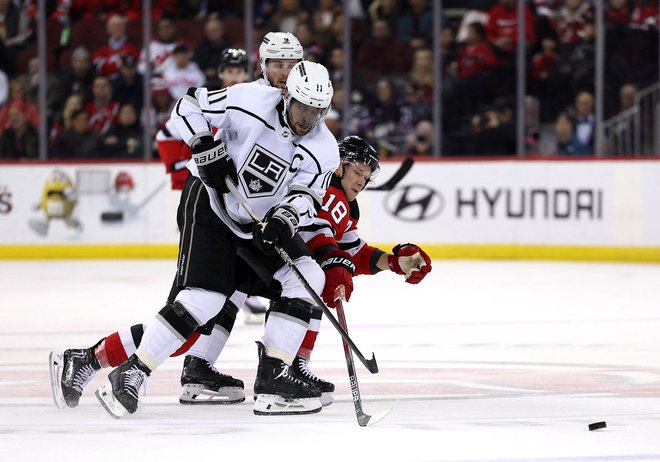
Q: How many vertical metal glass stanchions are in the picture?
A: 7